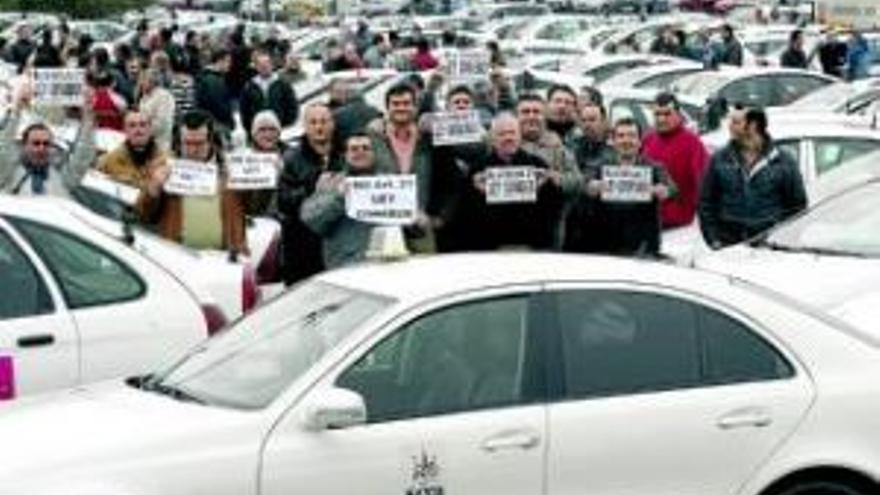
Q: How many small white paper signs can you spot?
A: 8